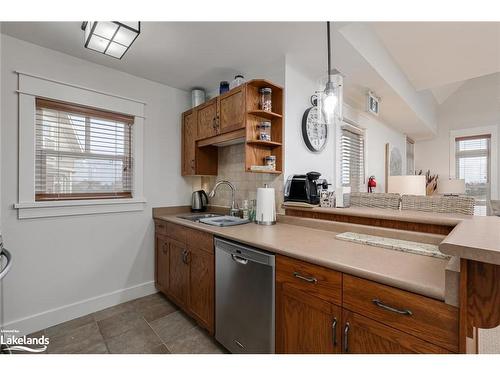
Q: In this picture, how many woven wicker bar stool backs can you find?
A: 2